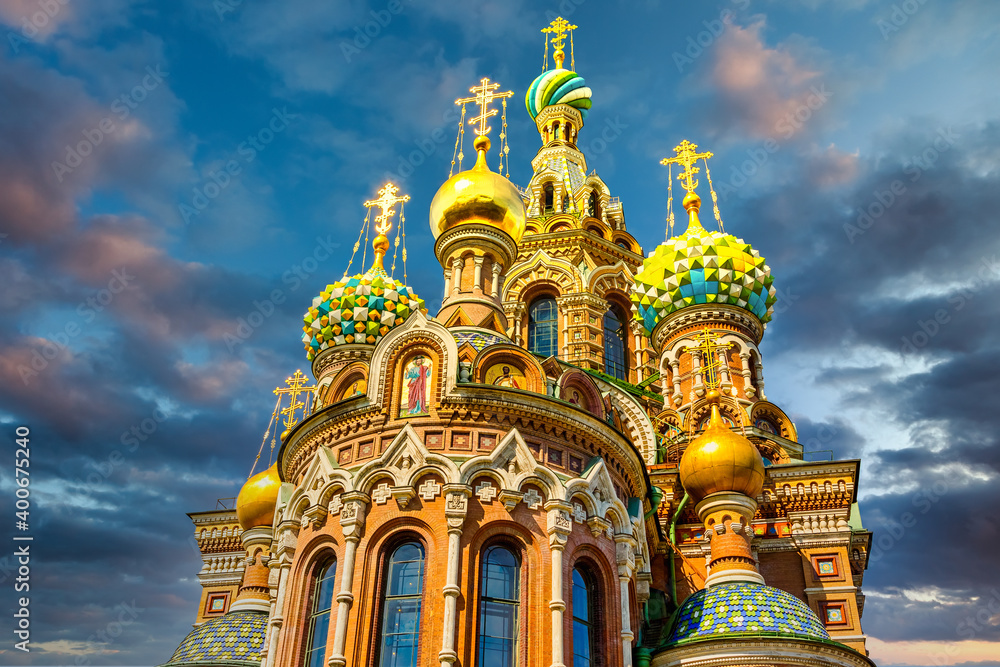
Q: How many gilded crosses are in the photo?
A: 6